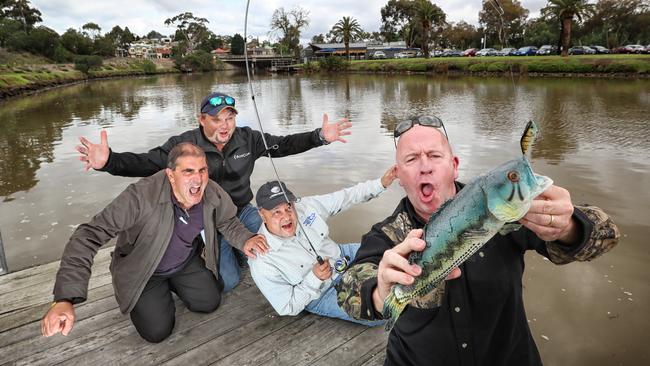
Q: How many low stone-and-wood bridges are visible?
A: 1